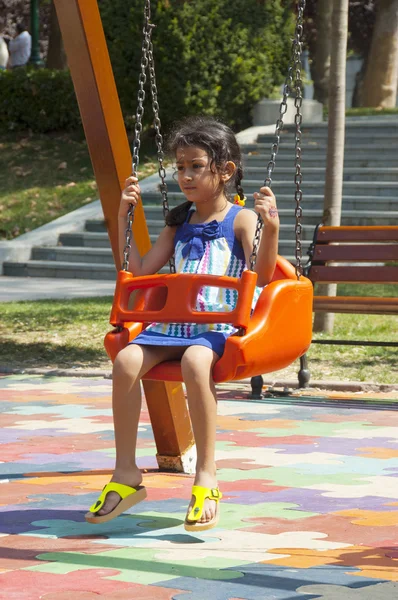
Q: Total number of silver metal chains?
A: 4